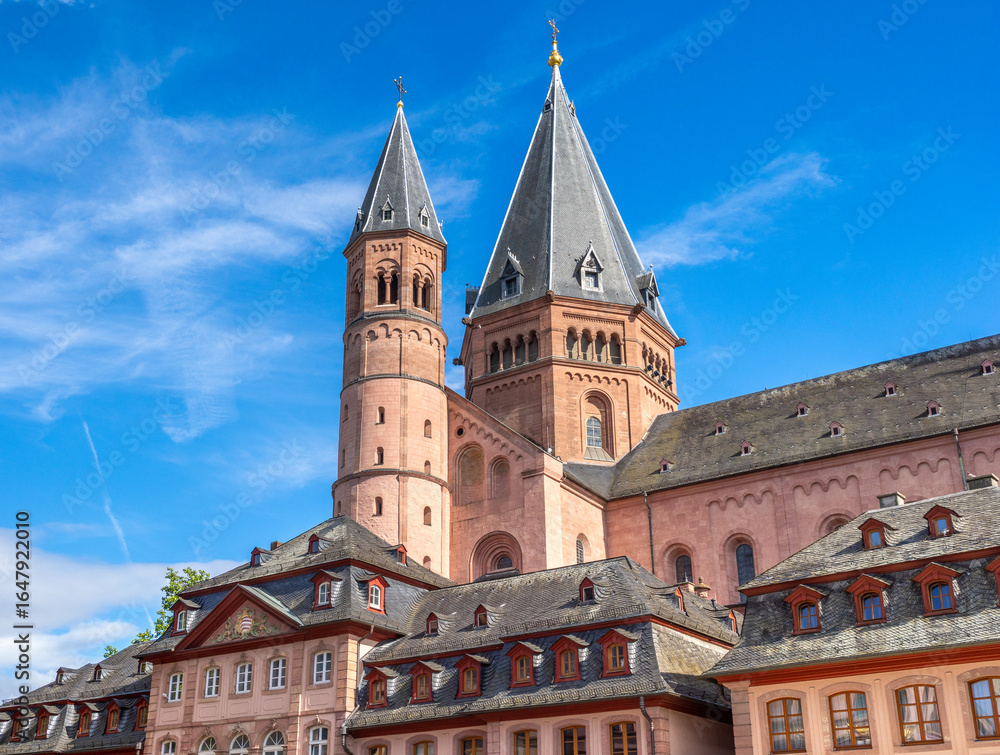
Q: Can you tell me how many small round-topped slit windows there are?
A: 10